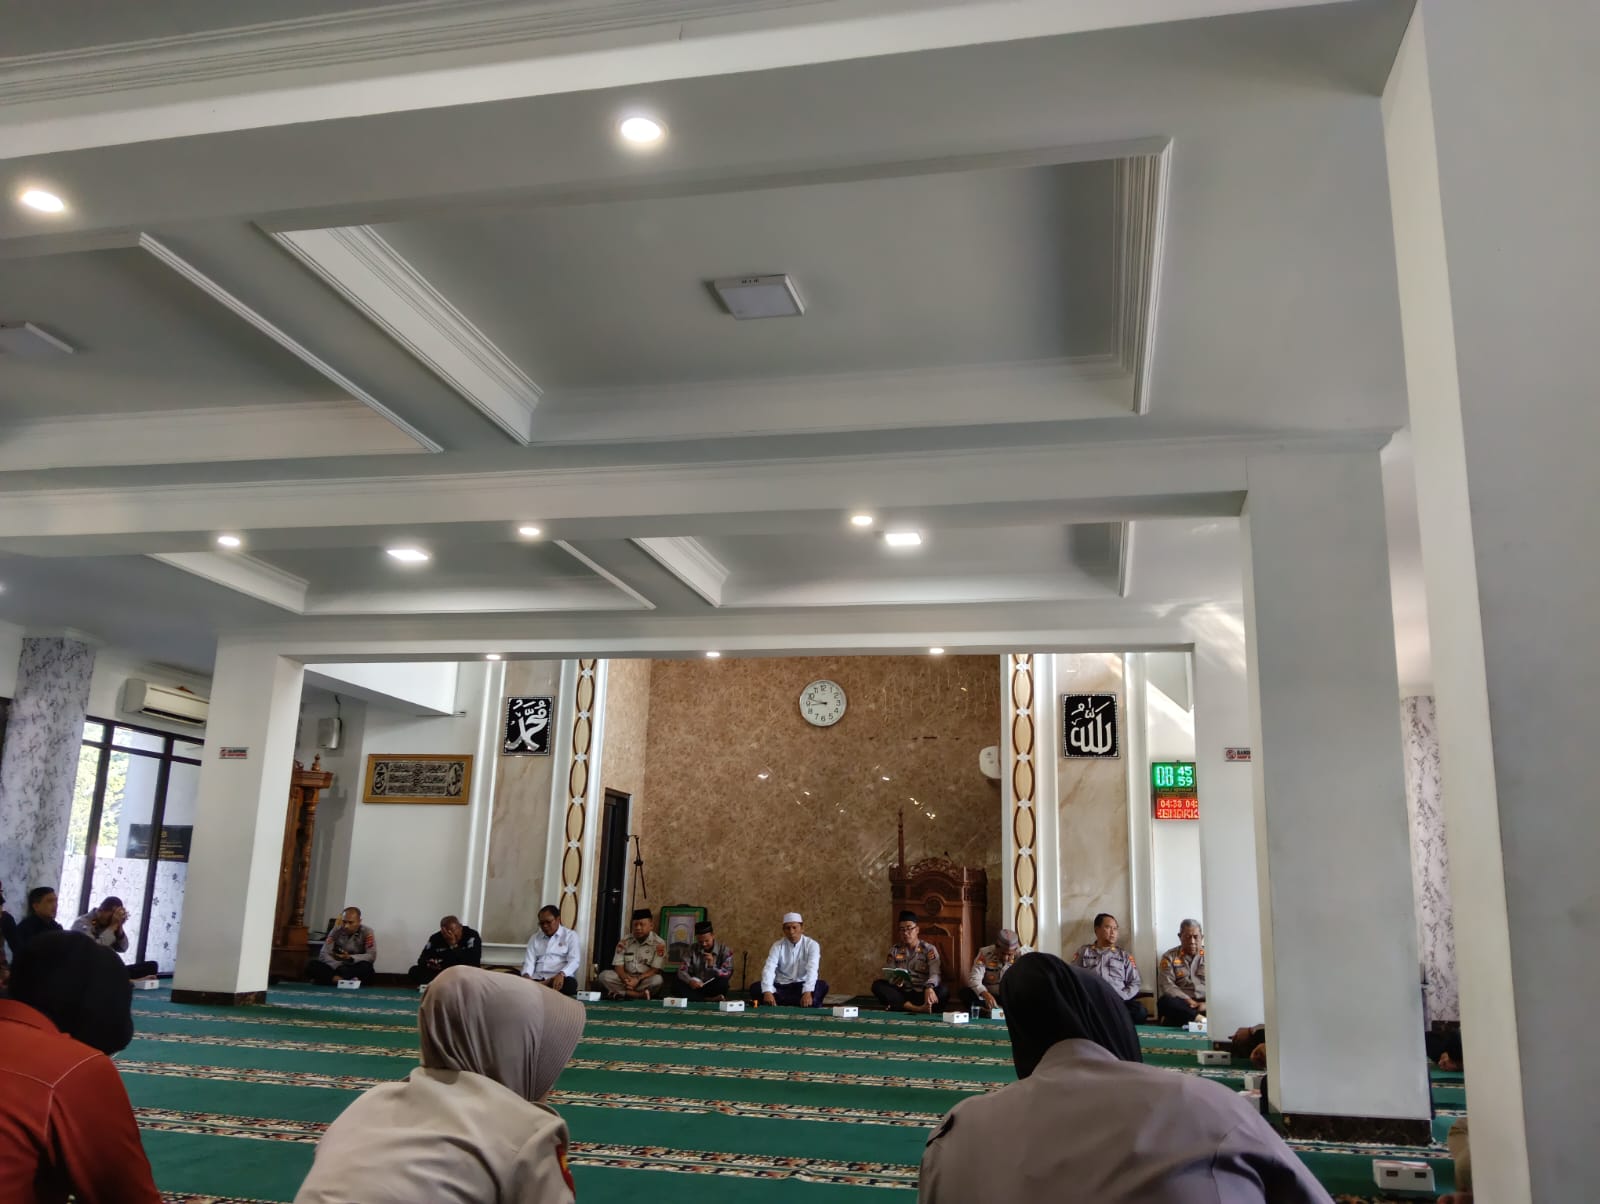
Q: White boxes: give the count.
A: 14